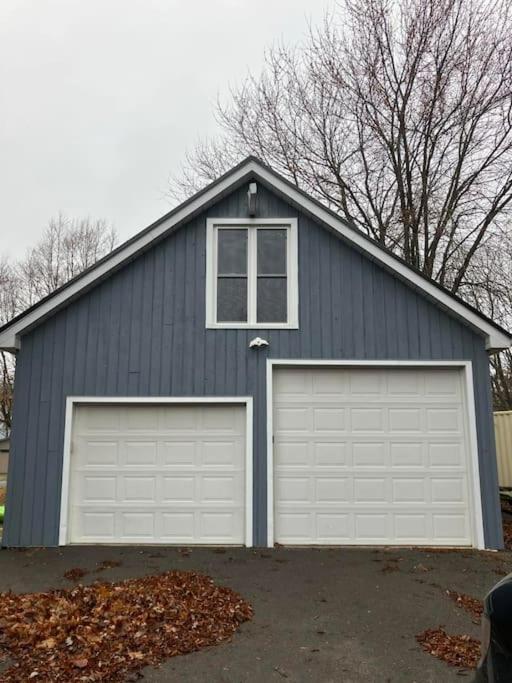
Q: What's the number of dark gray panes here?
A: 4